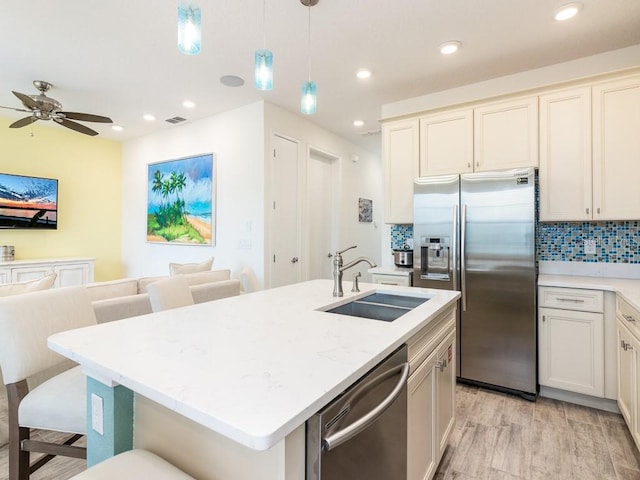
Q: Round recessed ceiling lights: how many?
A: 7